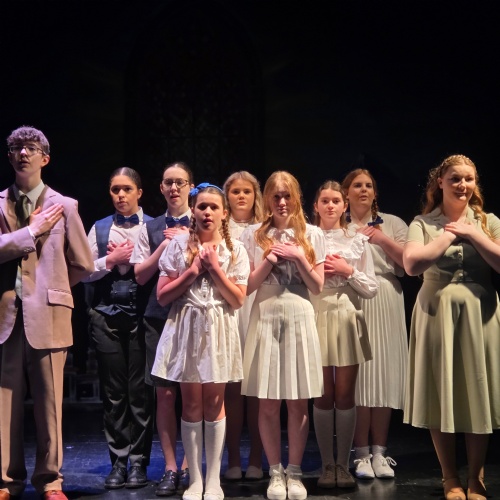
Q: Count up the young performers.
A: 9